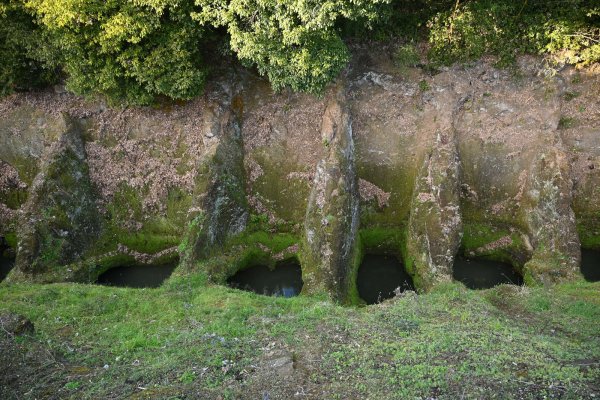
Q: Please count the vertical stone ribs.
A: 5